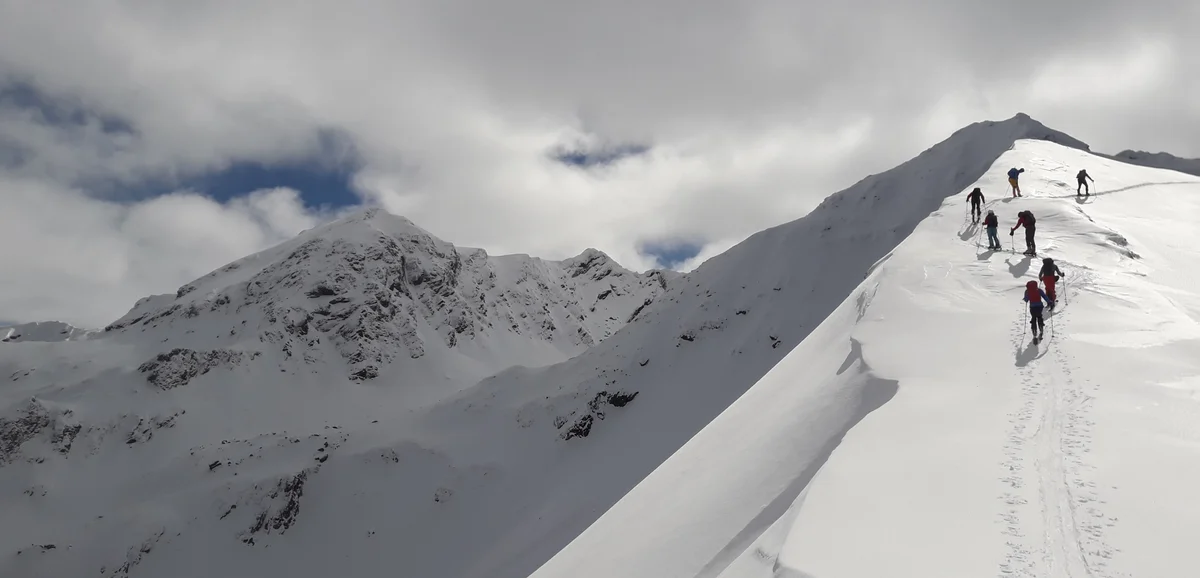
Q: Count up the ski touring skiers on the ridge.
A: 7